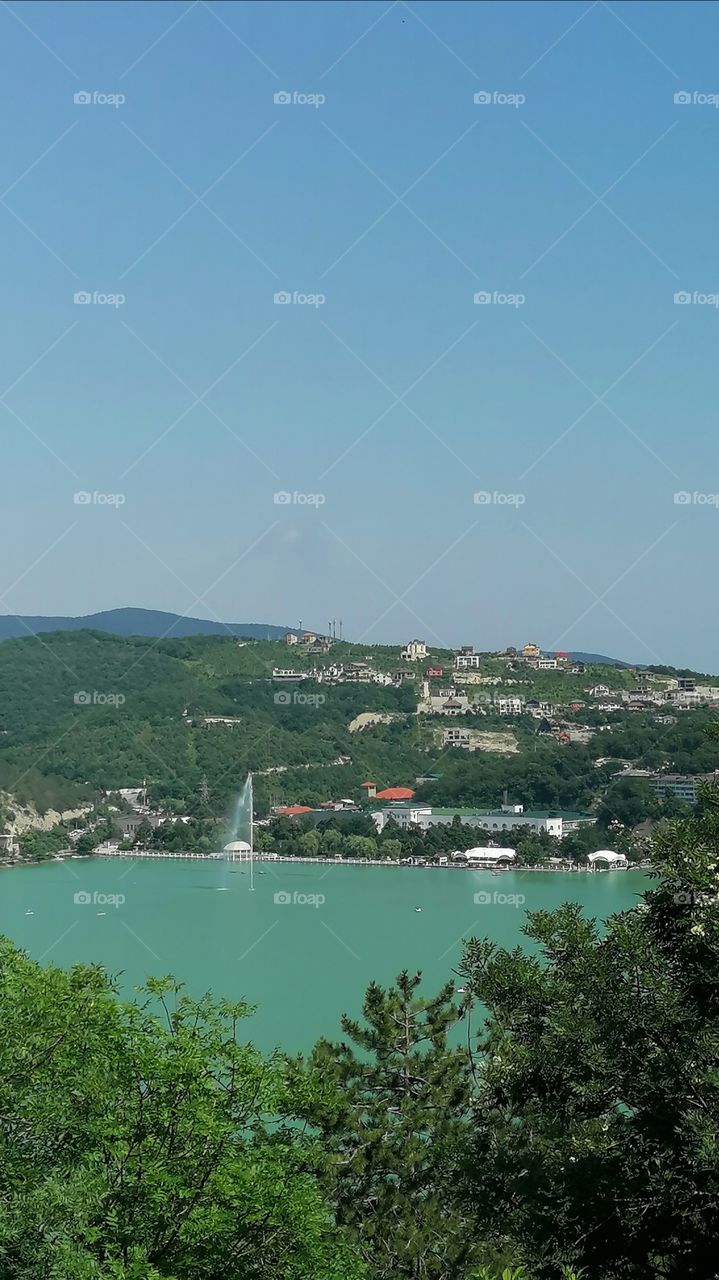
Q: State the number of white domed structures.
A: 3